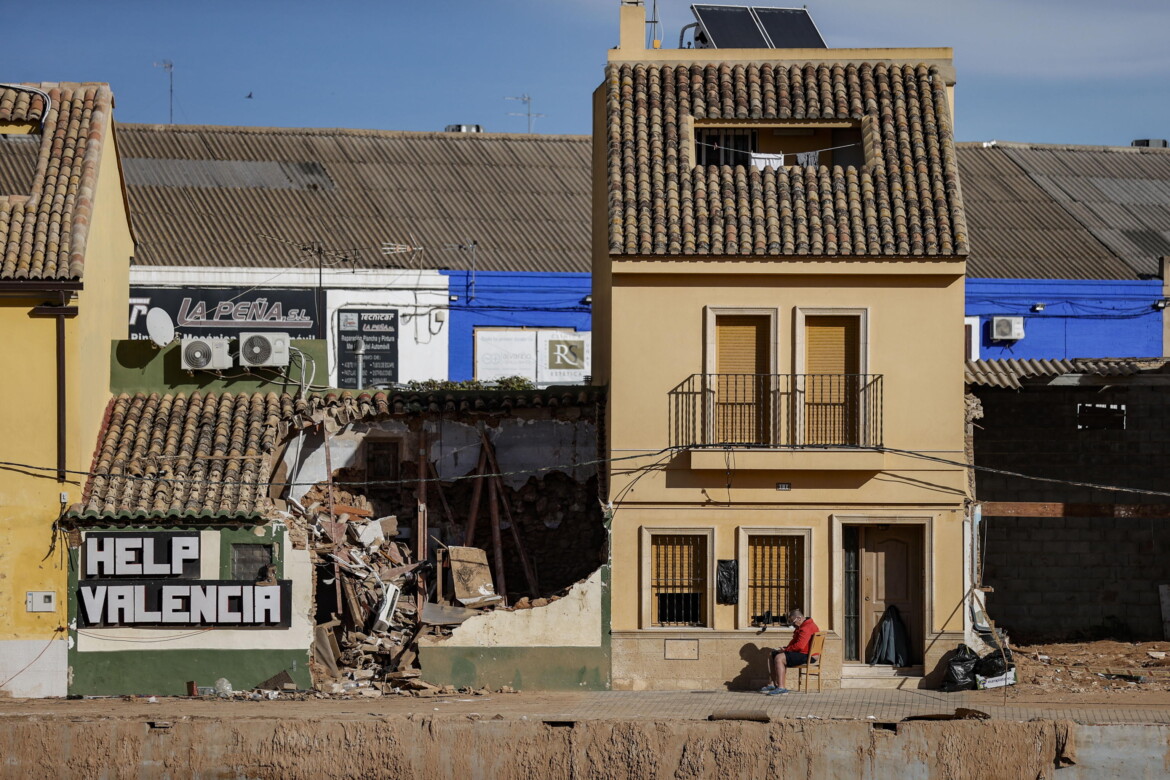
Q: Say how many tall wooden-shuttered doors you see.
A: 2